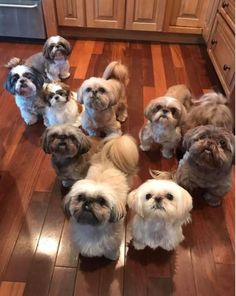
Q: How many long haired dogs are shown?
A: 9